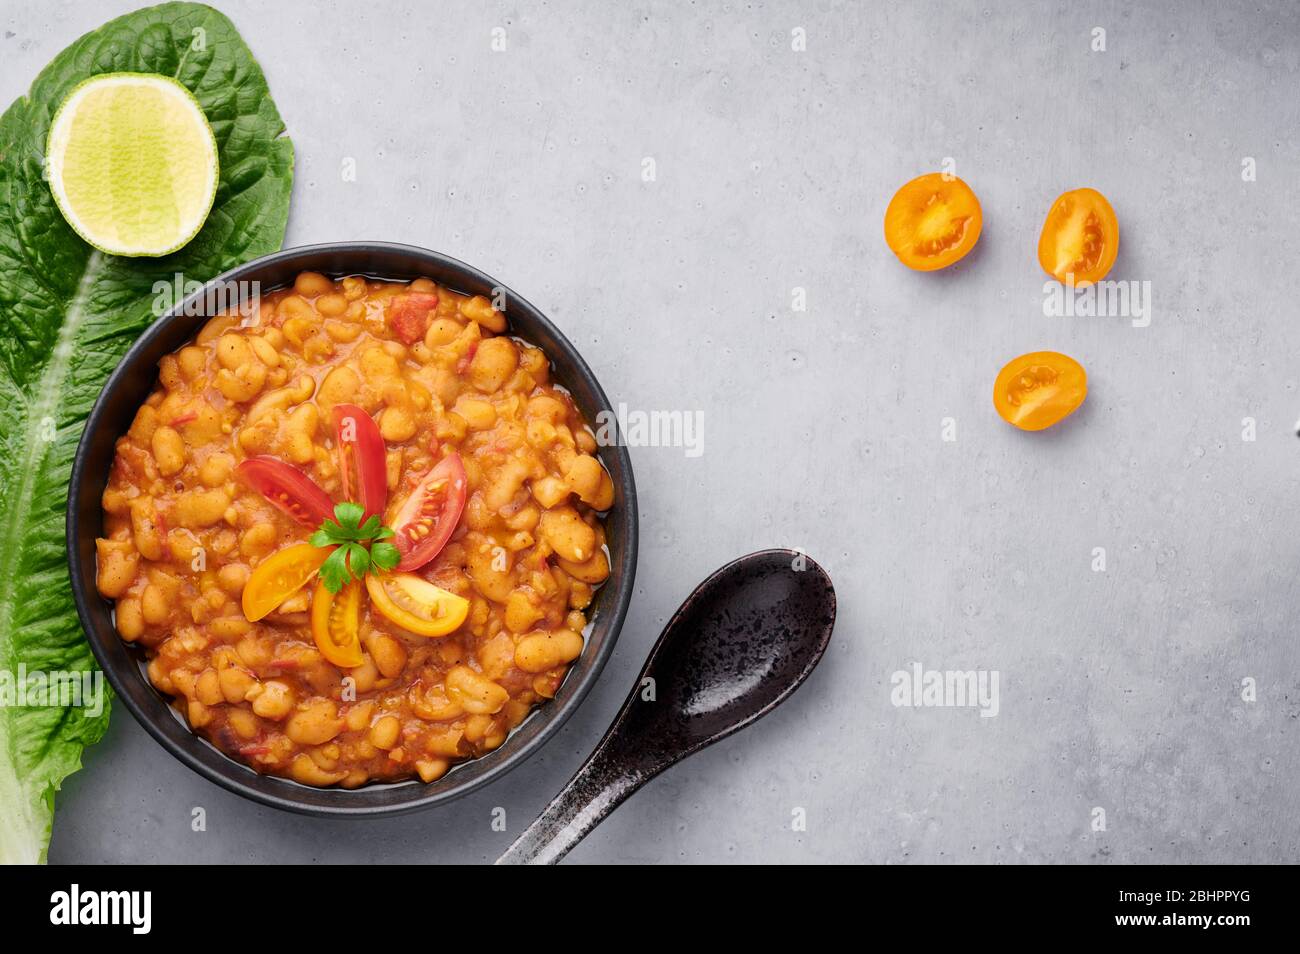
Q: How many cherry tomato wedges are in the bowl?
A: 6